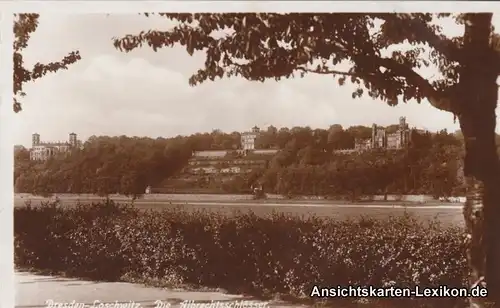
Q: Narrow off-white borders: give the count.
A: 2